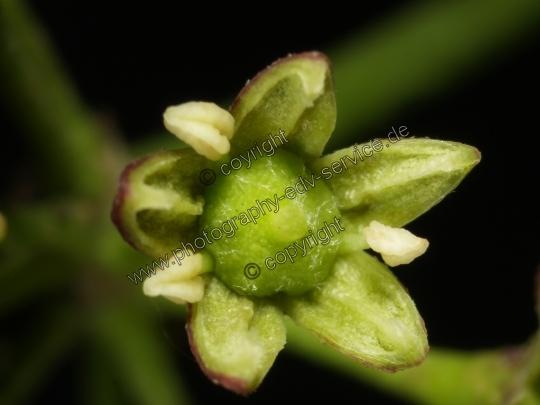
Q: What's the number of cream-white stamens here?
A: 3